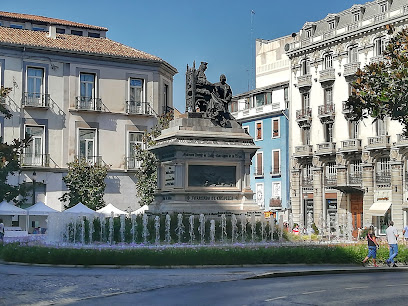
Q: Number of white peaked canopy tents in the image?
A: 5